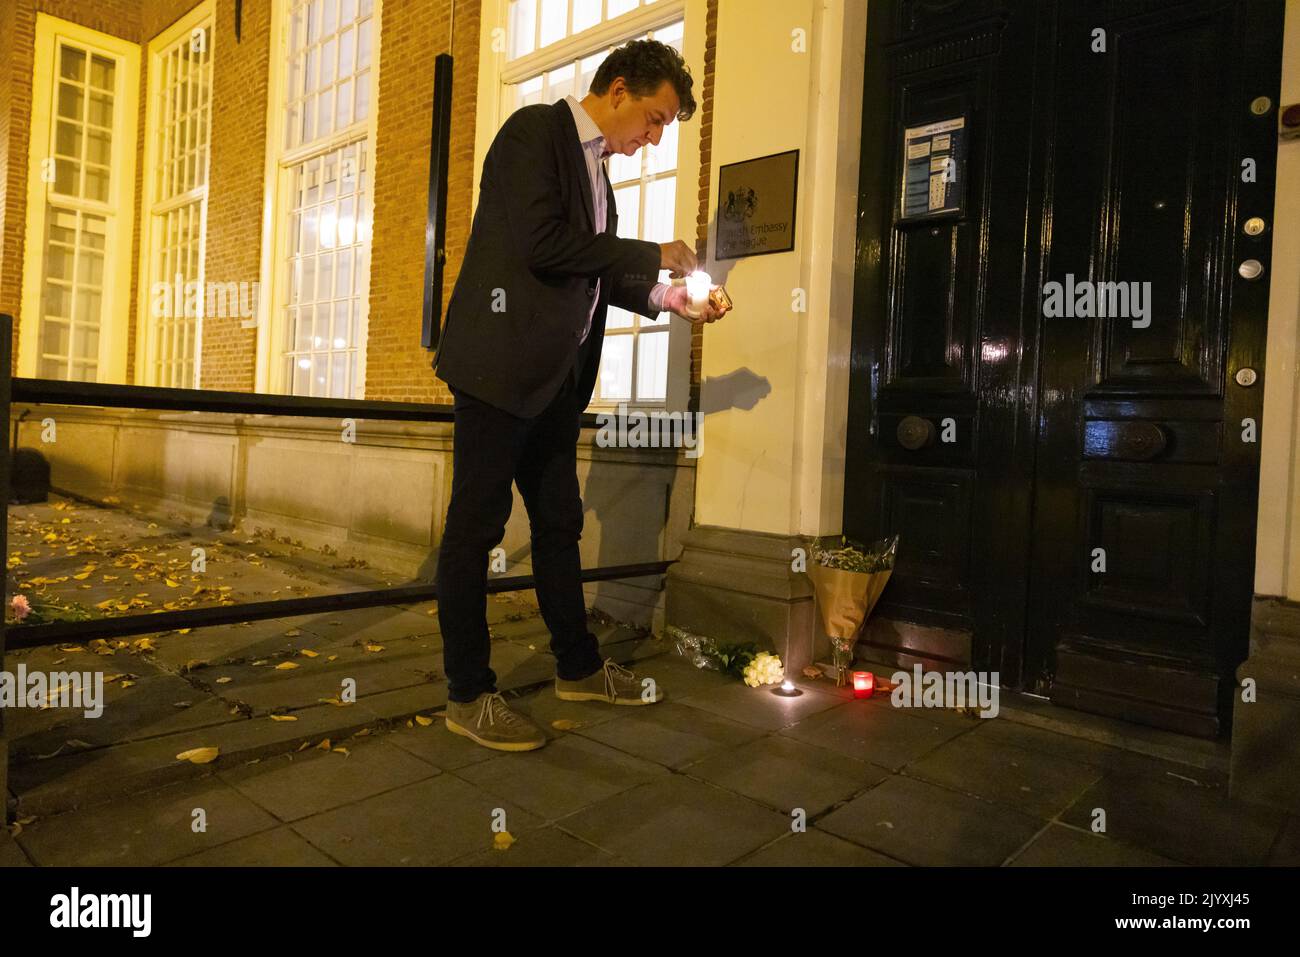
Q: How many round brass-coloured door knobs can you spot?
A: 2